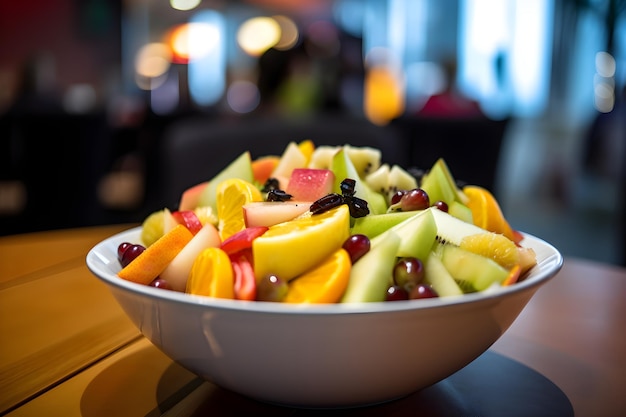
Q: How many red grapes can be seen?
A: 11